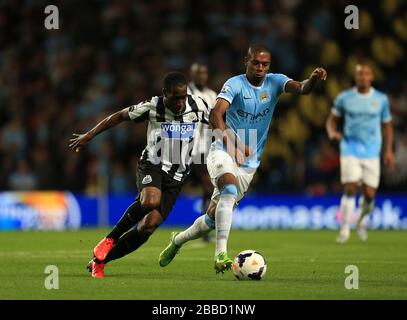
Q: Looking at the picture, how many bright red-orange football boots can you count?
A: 2